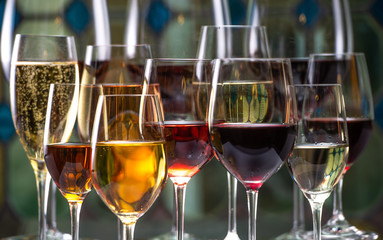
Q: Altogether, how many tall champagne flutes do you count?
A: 1